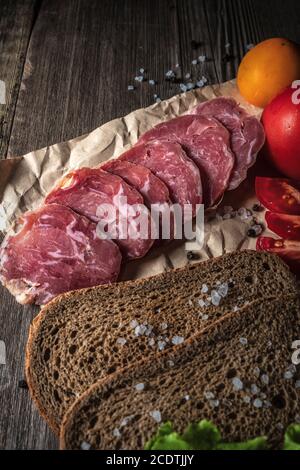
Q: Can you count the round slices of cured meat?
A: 6